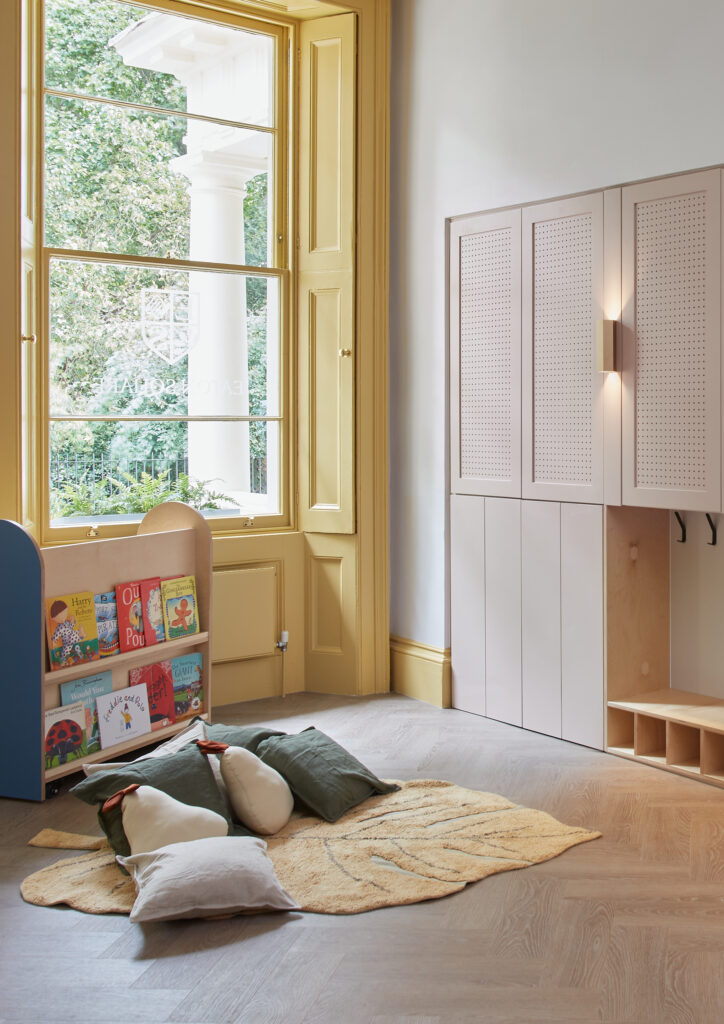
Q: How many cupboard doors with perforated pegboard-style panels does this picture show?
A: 3